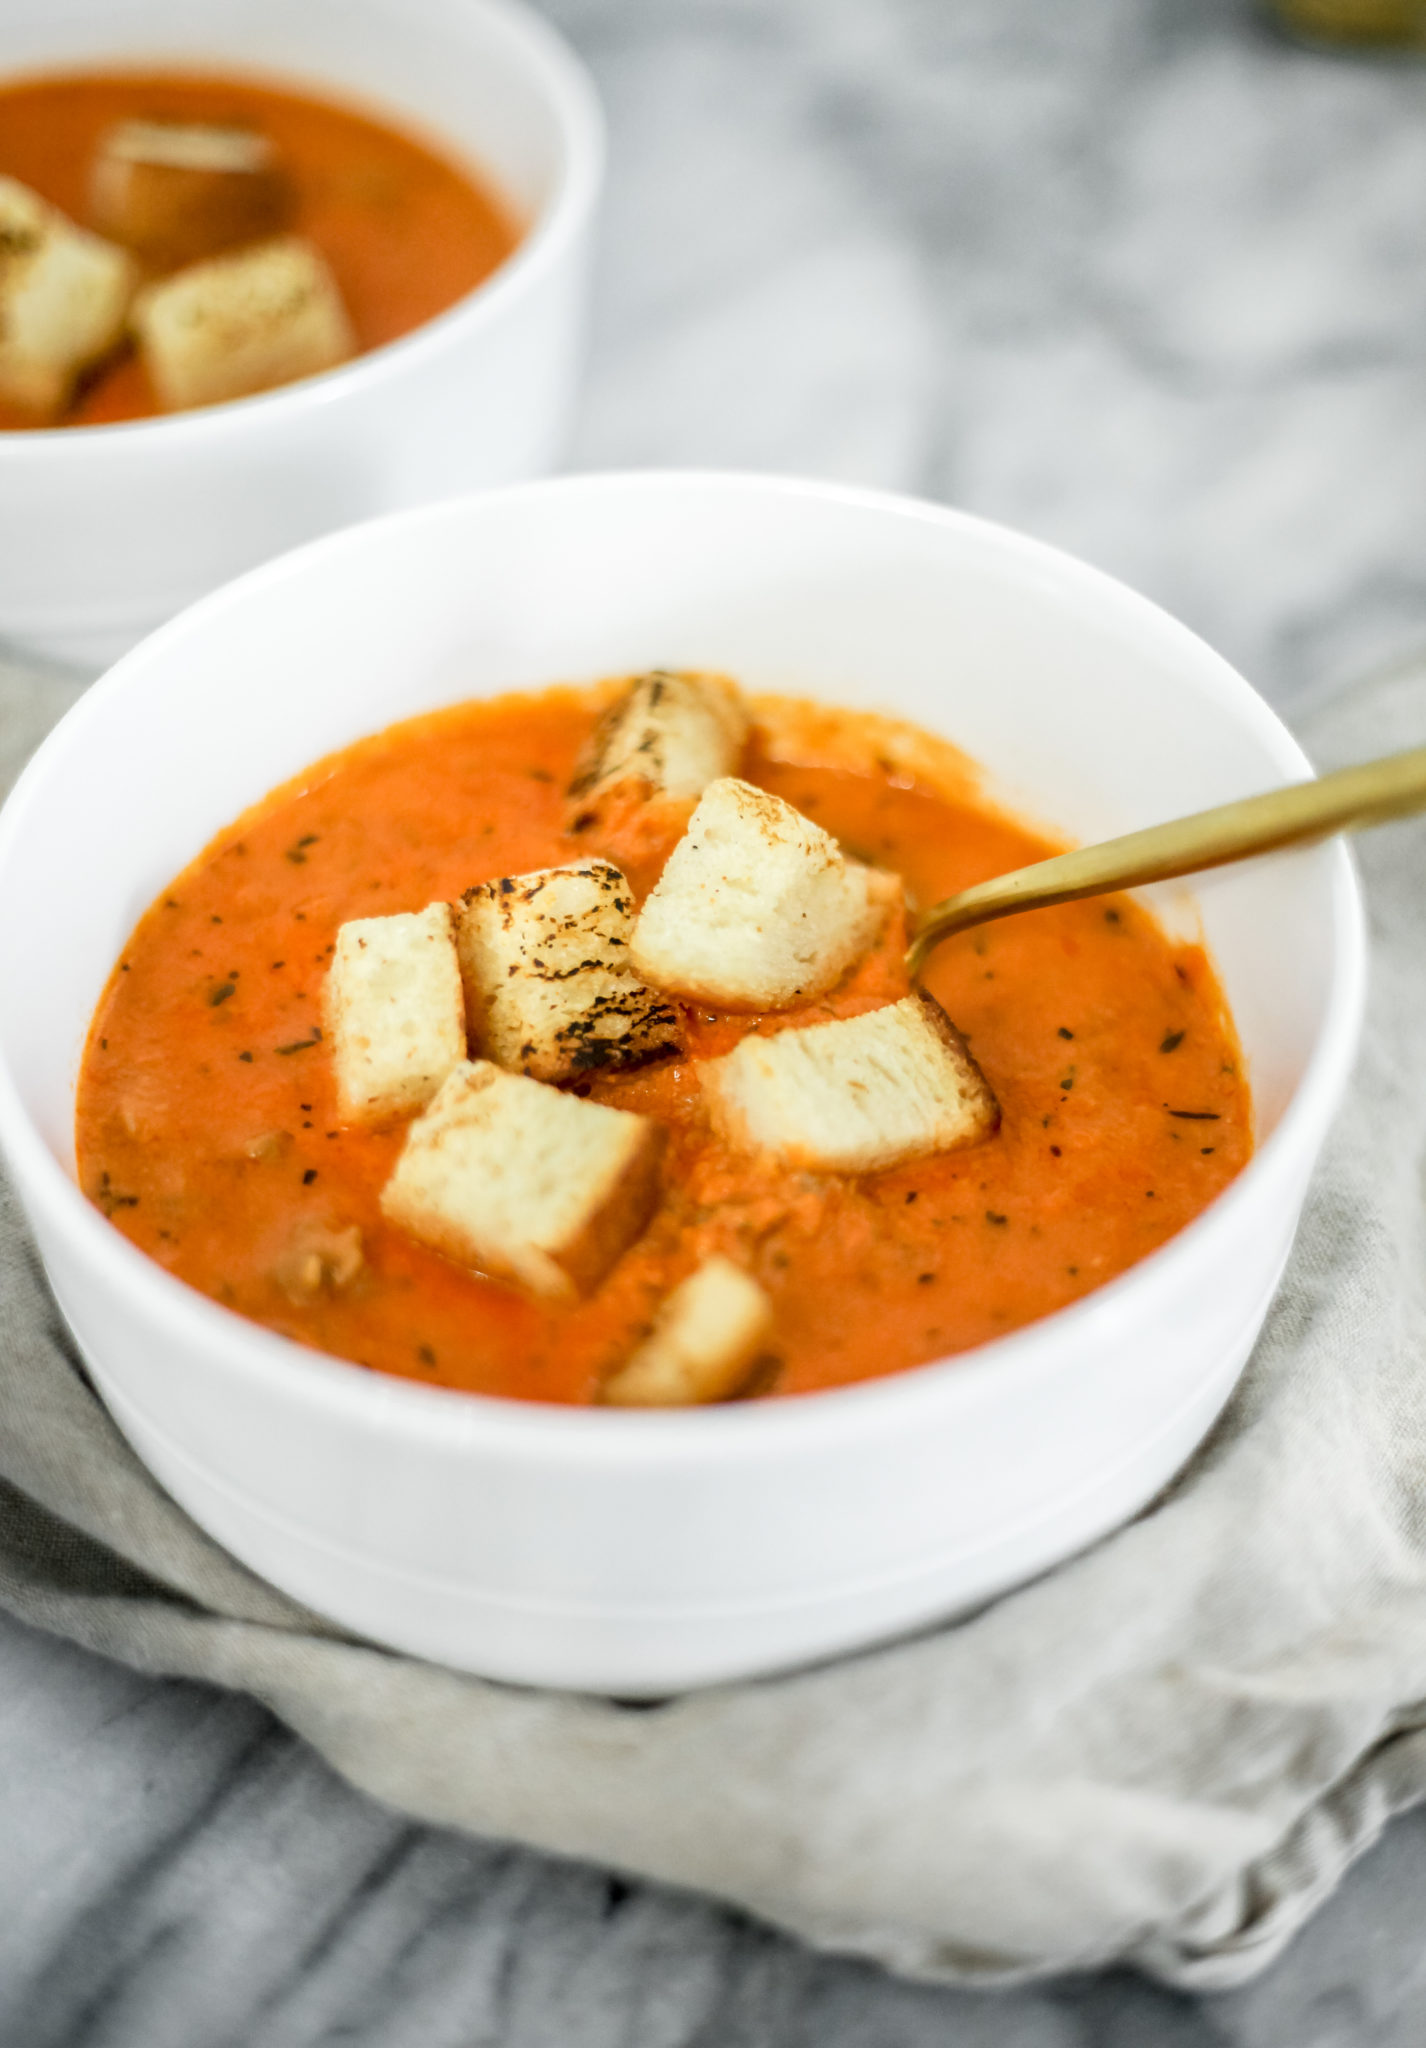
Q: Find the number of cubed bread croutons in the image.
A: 10